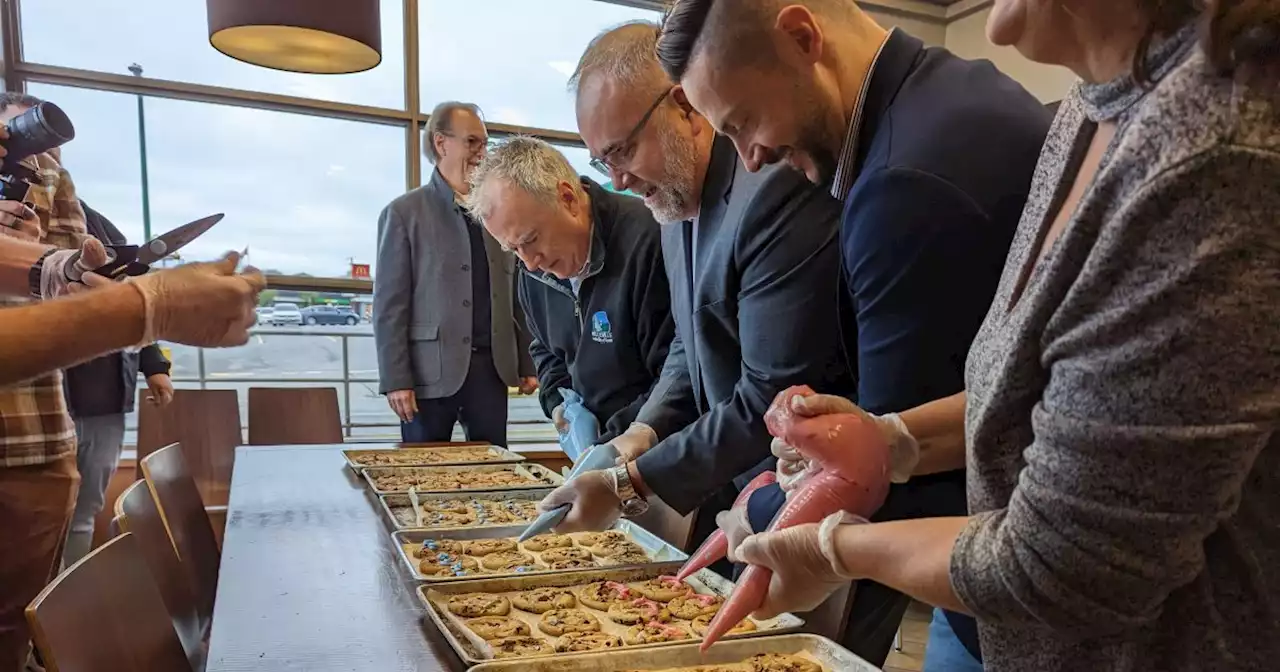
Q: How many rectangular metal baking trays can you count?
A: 6